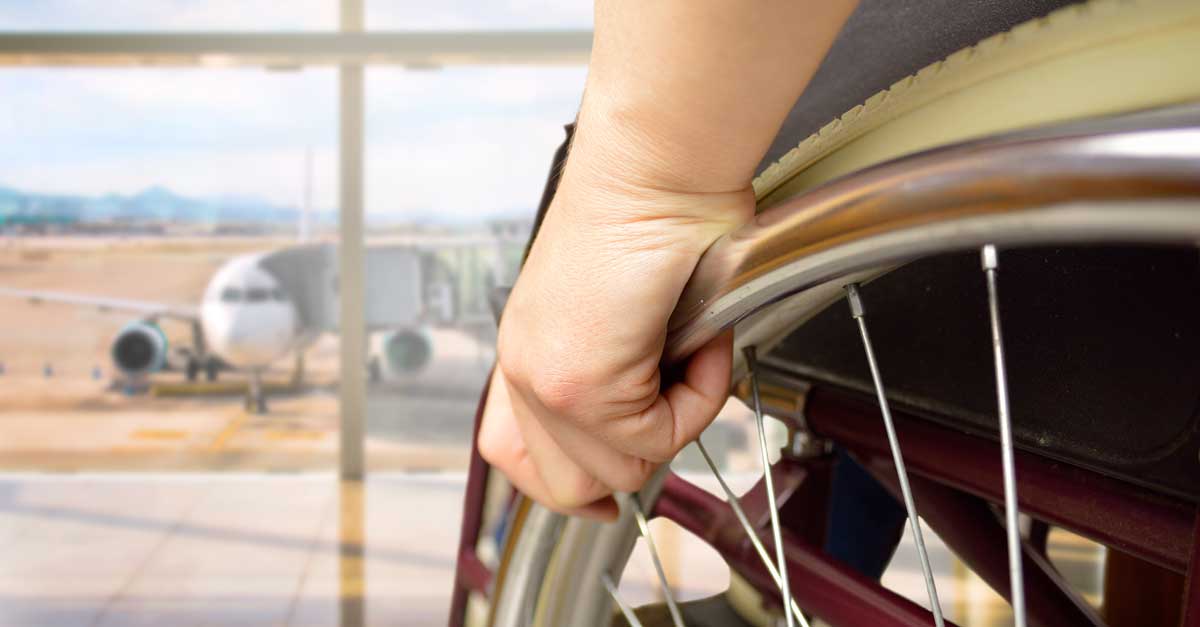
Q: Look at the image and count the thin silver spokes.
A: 6